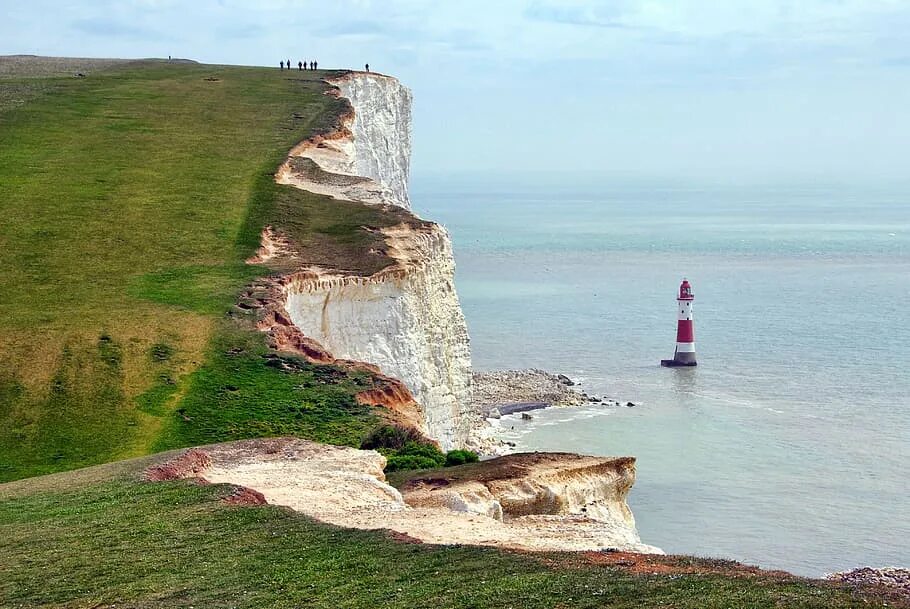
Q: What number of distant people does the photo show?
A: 7